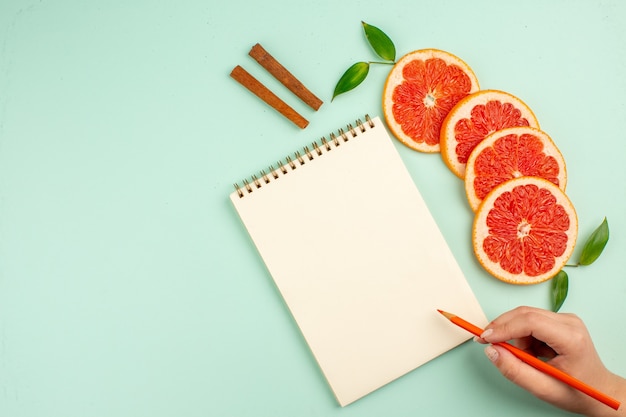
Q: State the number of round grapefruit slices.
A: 4